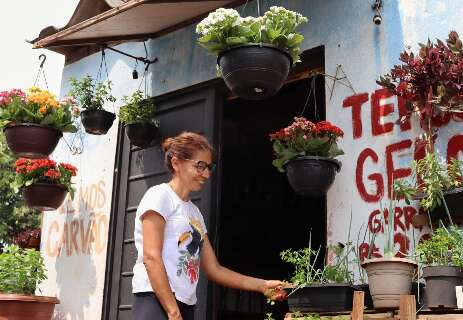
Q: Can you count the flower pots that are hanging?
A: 6